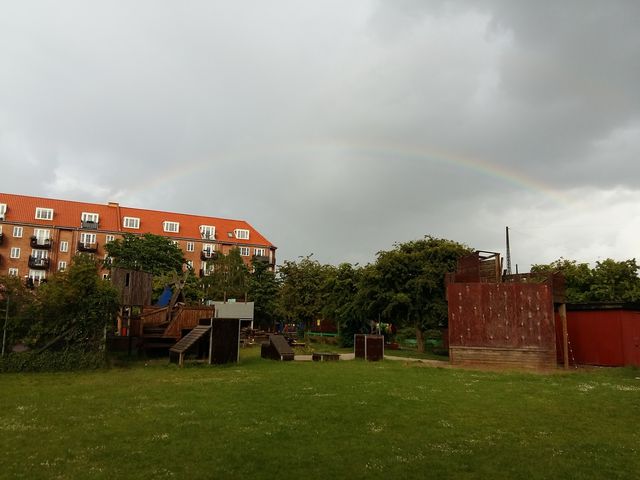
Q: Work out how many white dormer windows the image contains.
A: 7